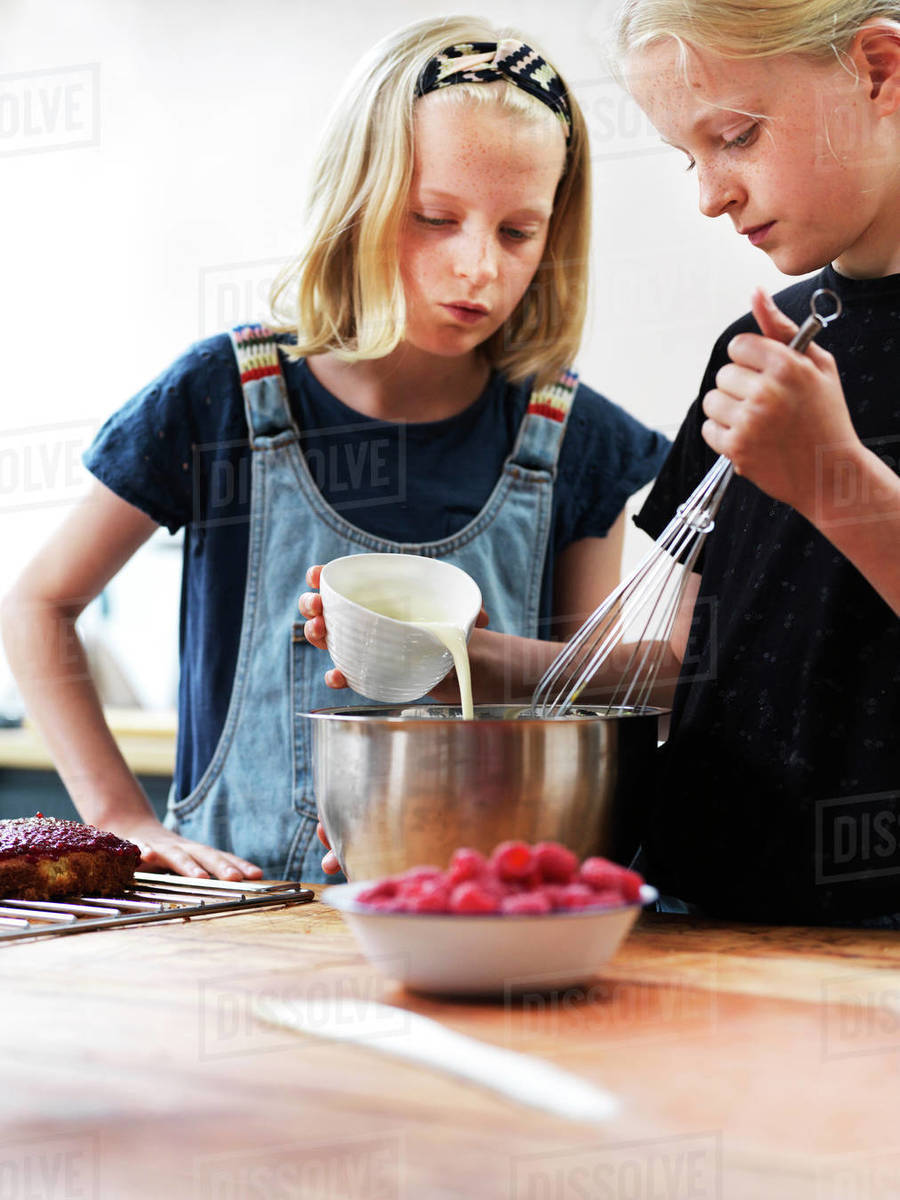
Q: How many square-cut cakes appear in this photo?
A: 1